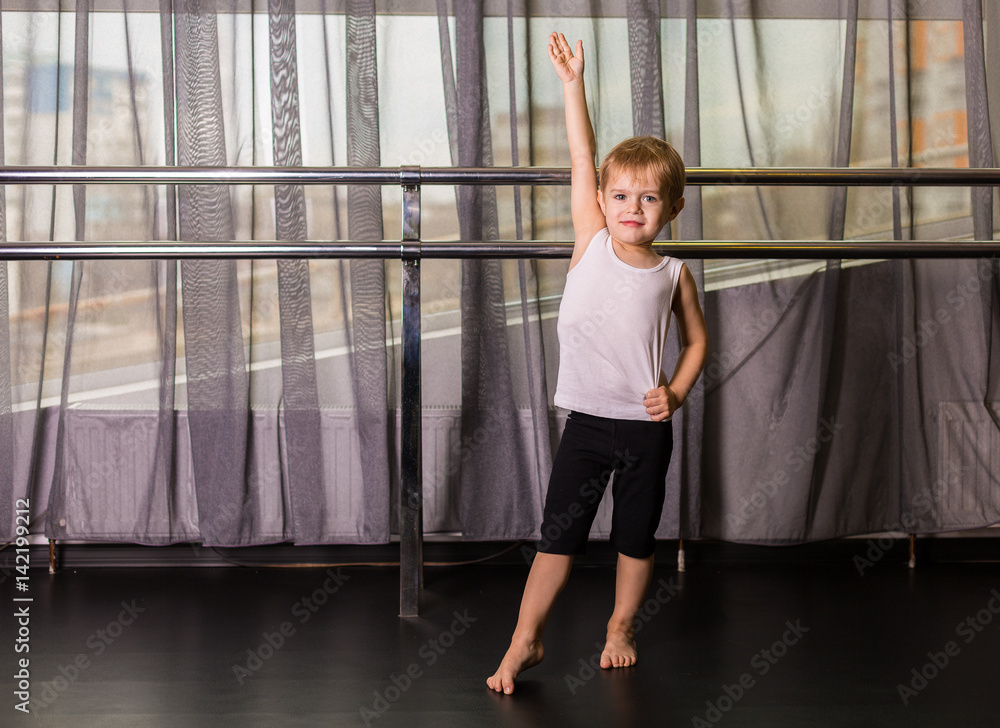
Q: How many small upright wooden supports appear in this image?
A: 3